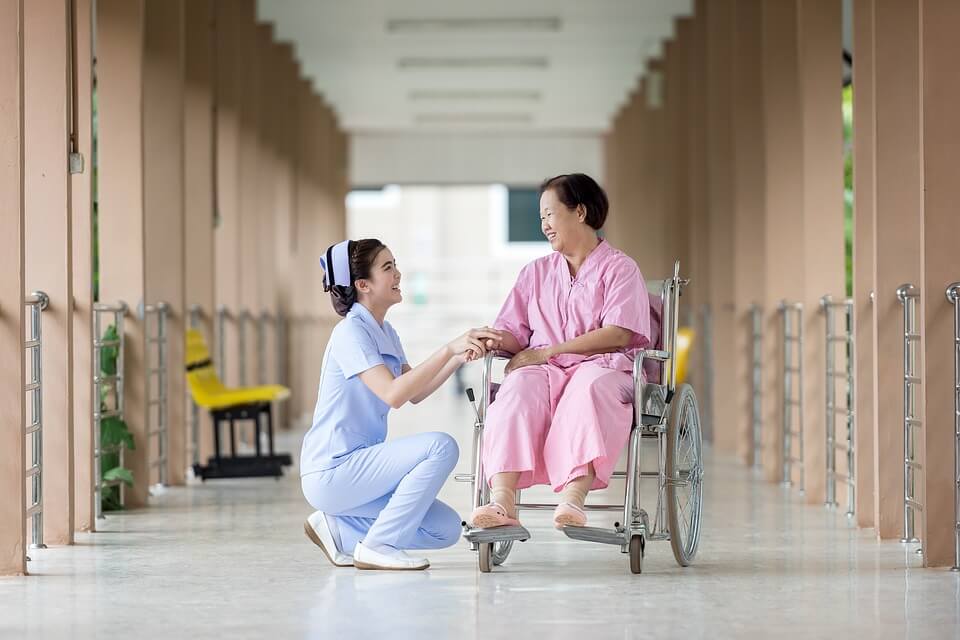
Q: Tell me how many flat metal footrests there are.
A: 2